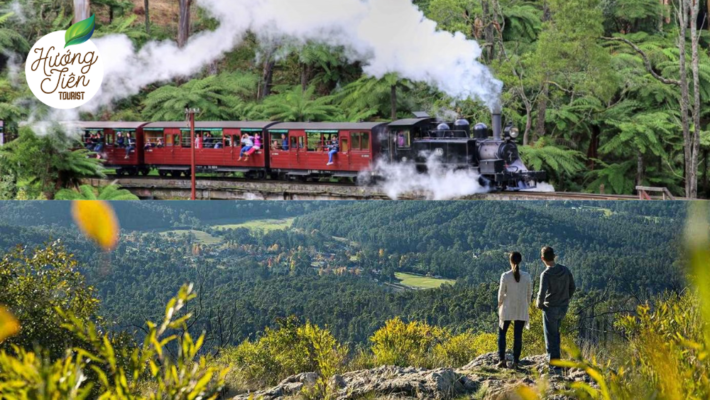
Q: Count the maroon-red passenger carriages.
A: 3